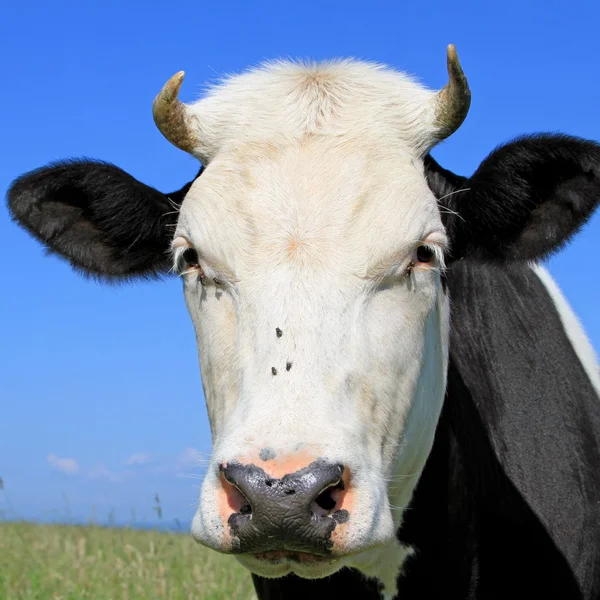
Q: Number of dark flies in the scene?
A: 3